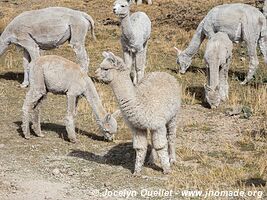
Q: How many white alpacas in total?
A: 6